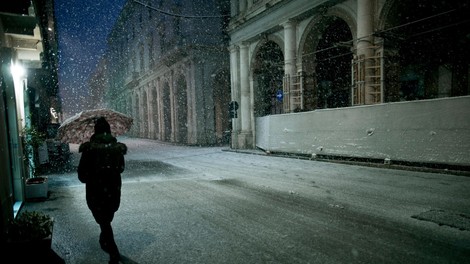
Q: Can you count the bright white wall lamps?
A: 1